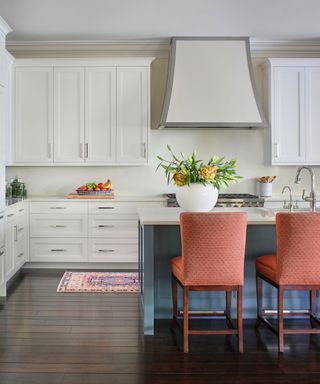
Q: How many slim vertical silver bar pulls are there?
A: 6